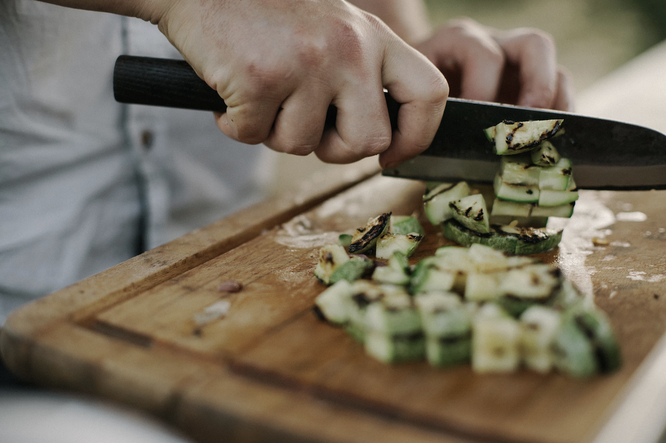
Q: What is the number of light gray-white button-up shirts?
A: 1